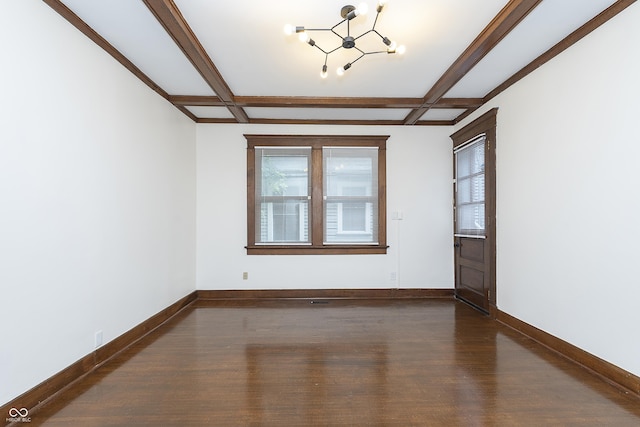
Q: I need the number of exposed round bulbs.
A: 8